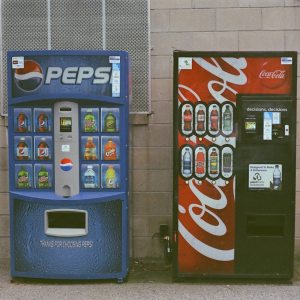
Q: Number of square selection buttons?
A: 12